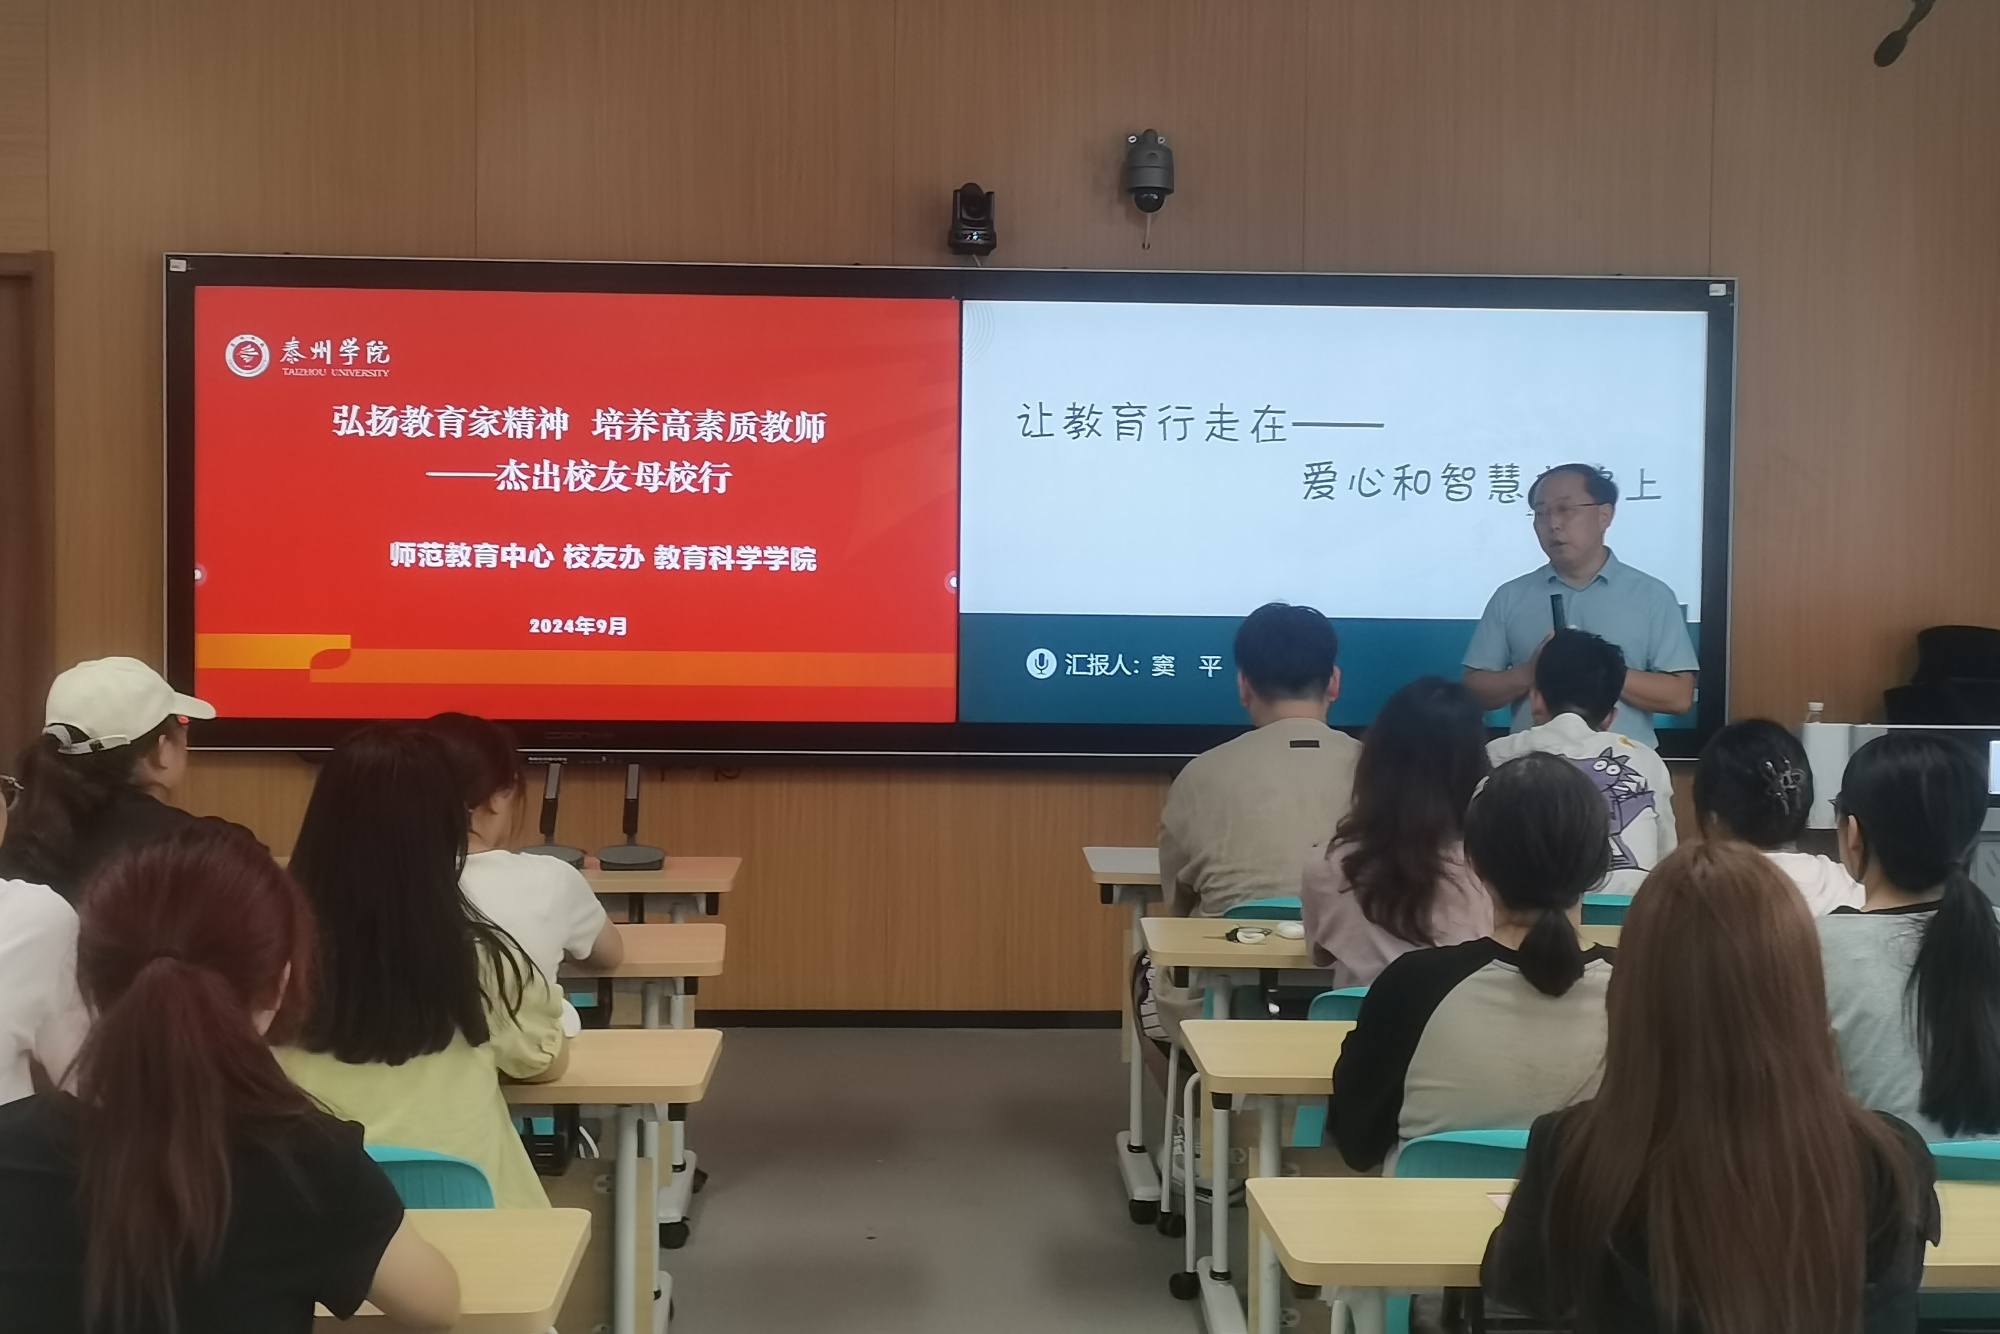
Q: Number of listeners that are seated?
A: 12